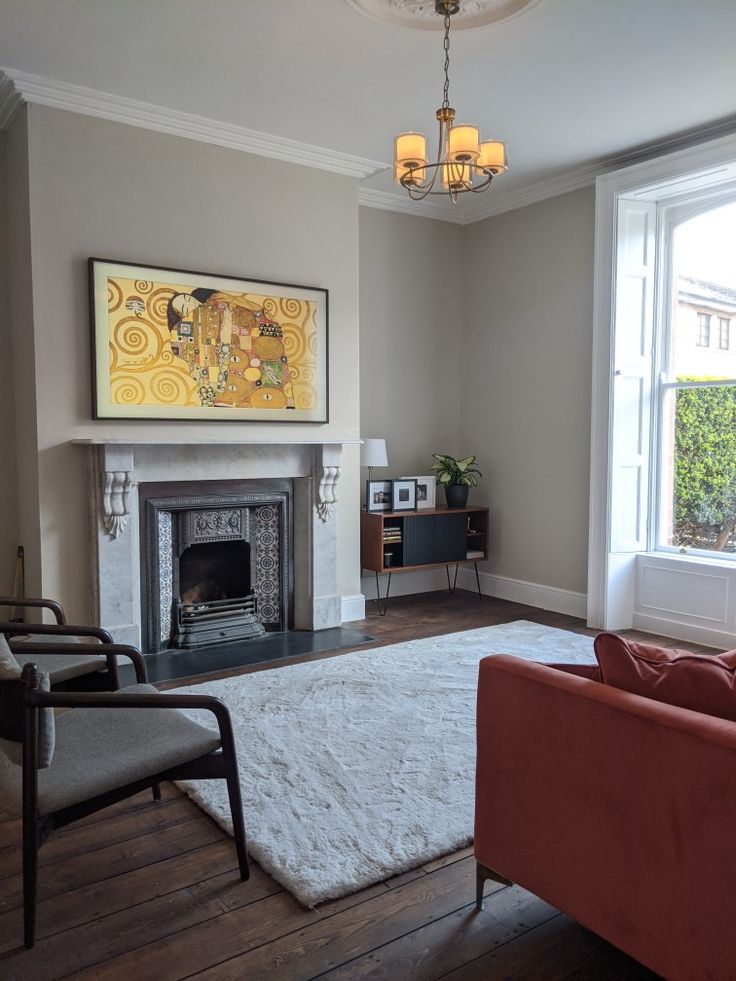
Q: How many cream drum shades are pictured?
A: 5